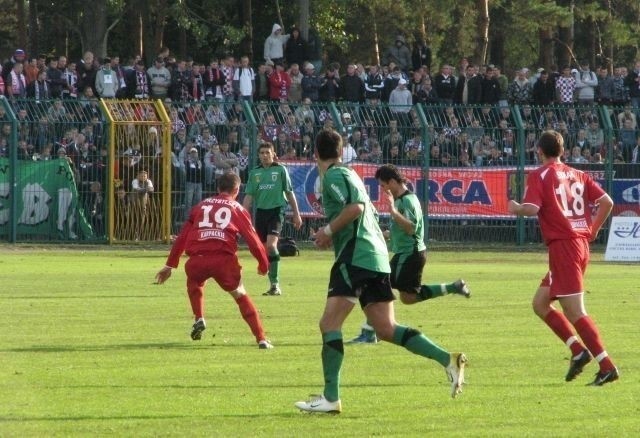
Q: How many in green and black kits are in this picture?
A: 3